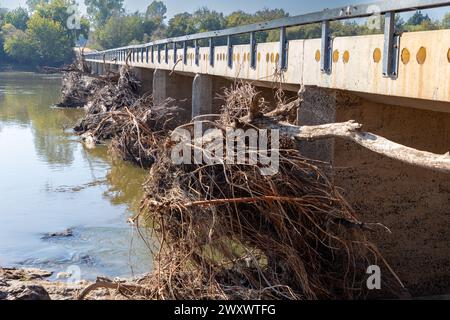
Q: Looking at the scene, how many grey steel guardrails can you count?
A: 1